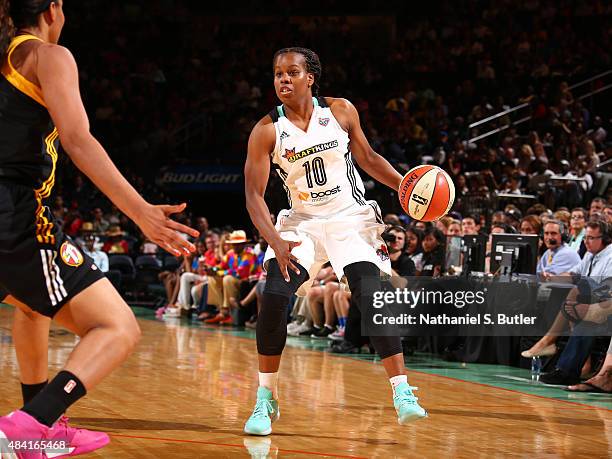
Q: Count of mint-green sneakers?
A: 2